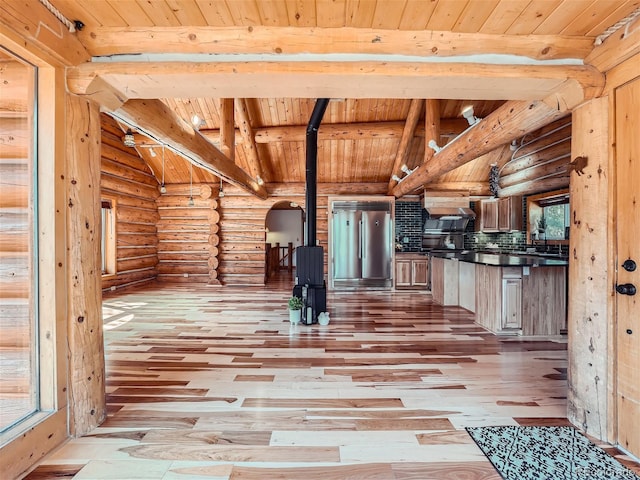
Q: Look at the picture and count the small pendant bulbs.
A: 3